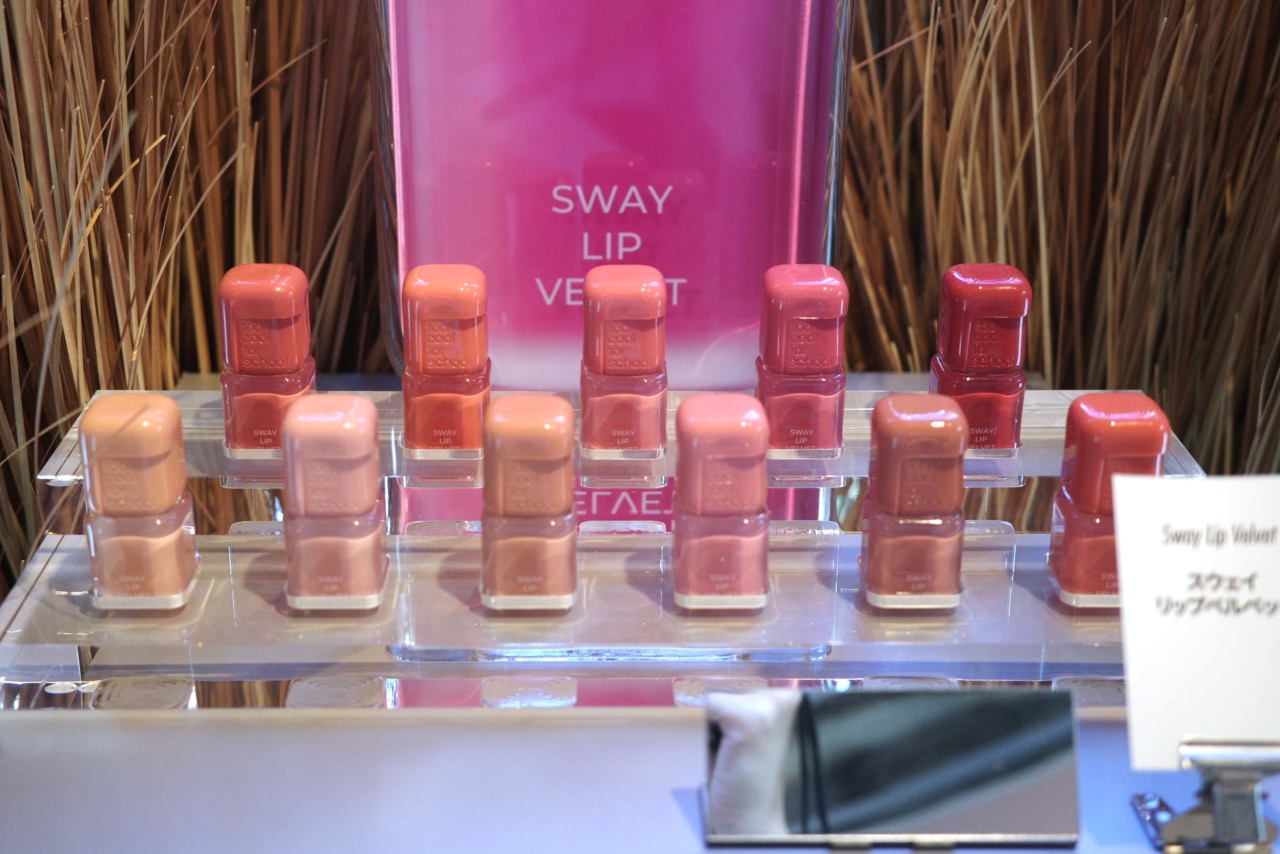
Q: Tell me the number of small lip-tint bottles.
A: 11